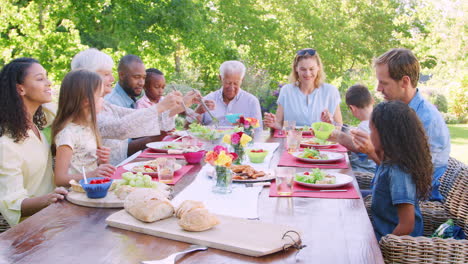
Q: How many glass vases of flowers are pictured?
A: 3